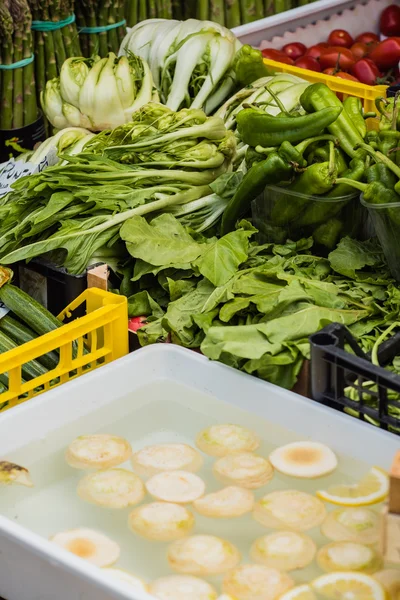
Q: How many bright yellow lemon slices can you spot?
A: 3